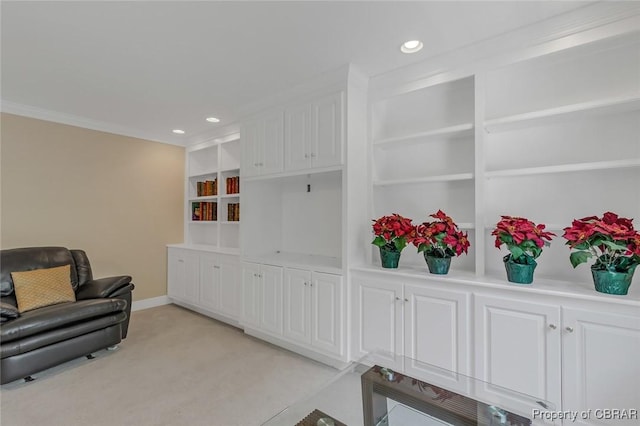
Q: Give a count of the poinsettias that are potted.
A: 4